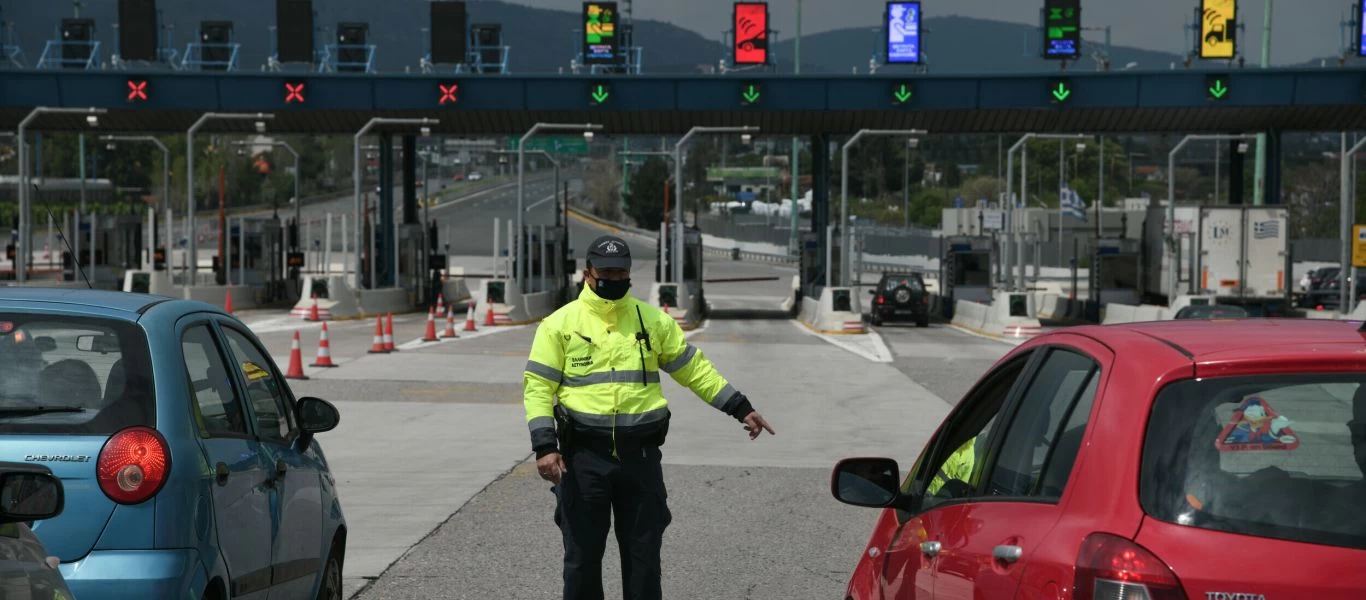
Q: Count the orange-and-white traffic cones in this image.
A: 11